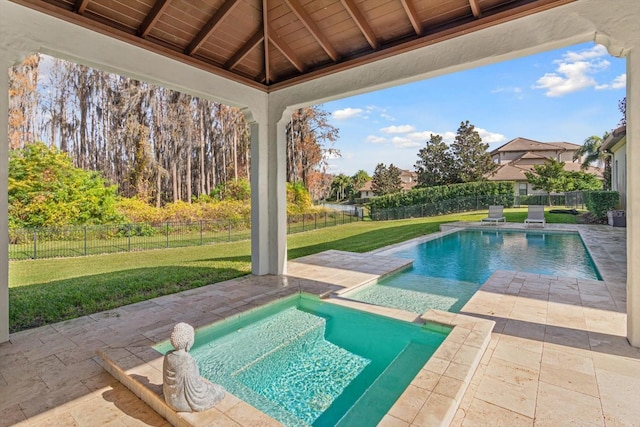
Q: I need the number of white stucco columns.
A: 3